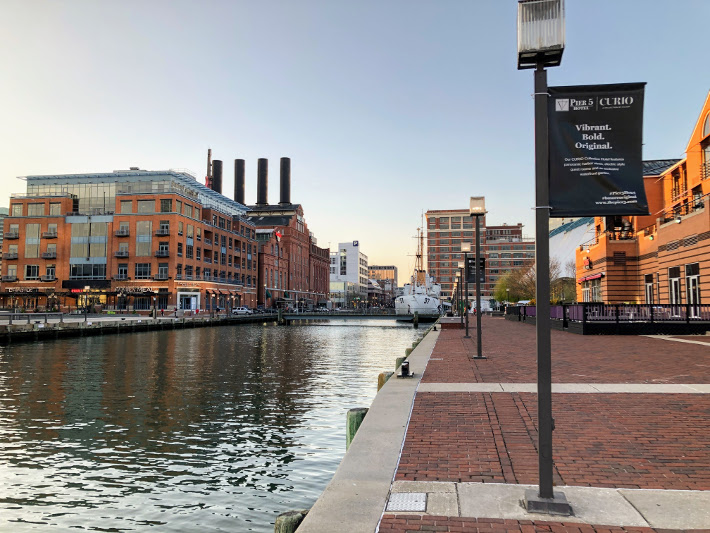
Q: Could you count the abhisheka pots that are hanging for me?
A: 0